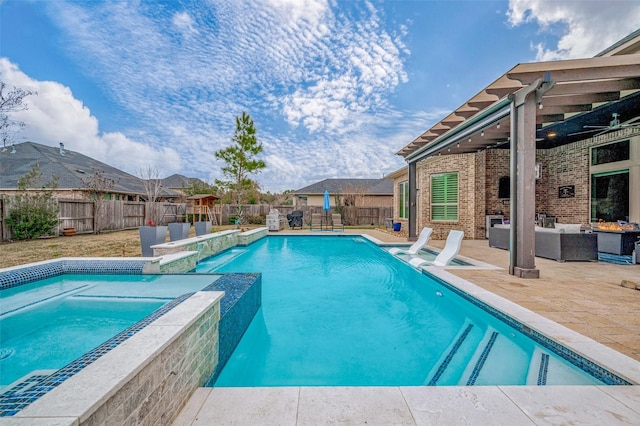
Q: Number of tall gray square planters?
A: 3